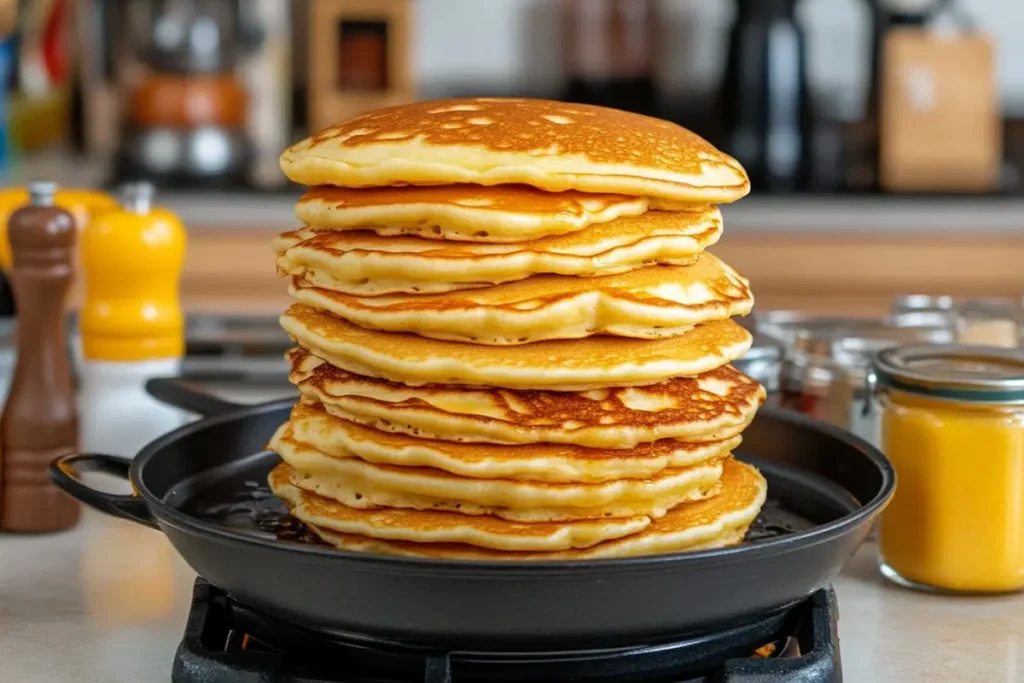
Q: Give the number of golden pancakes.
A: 10